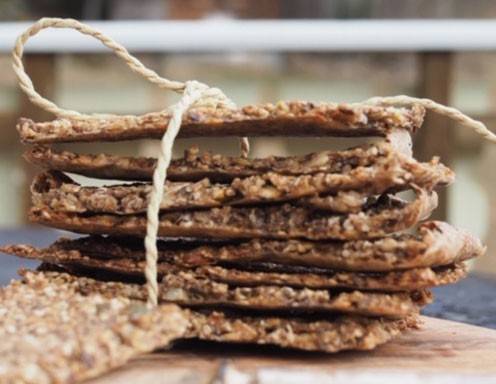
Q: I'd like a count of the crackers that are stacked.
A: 8